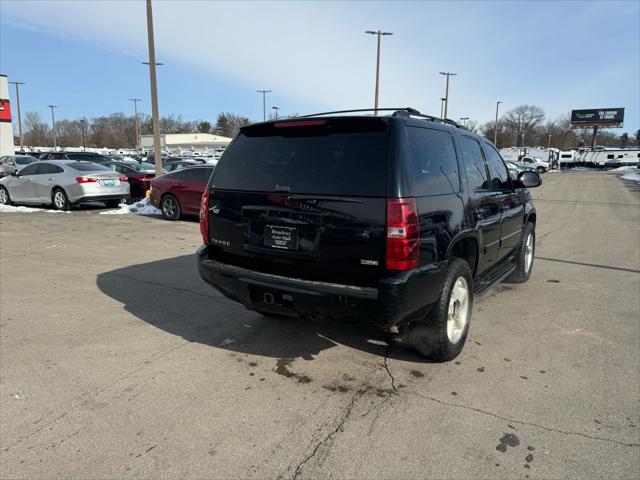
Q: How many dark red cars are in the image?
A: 2